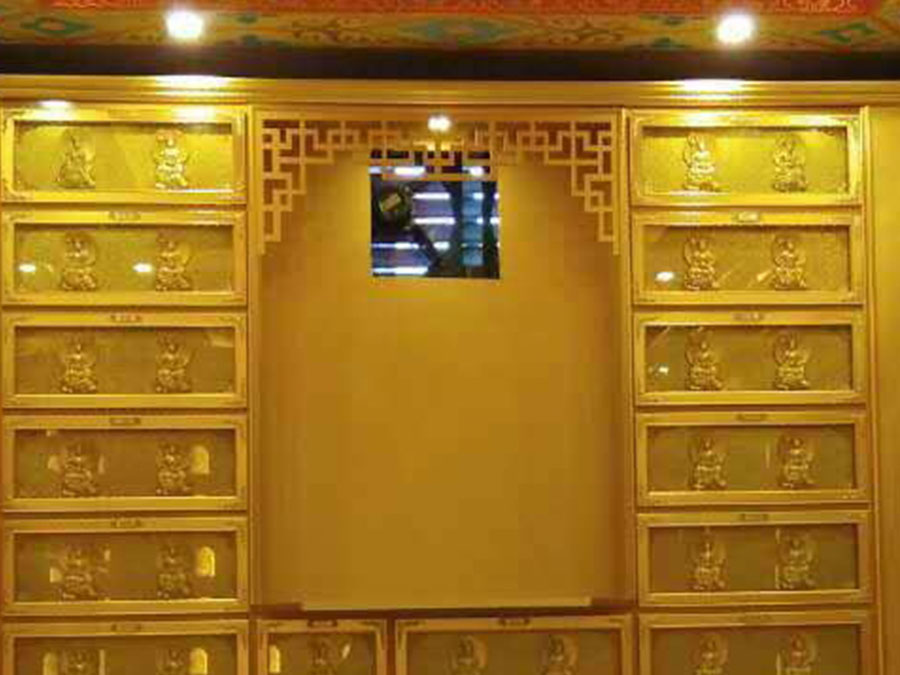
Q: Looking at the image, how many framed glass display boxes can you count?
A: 14